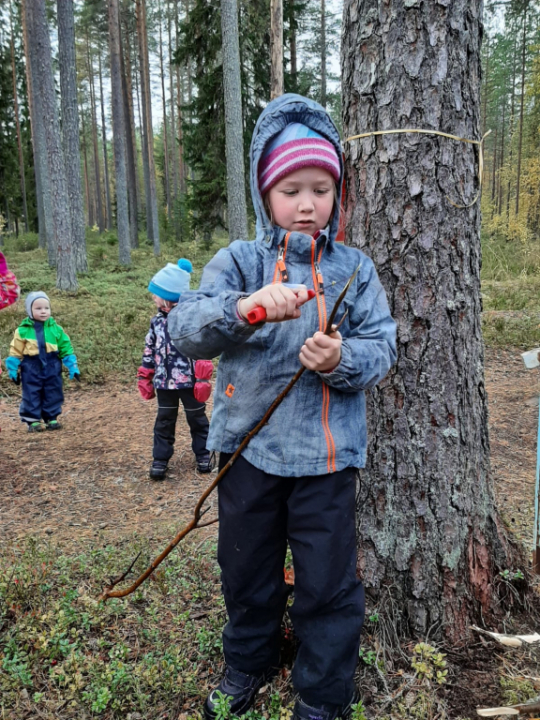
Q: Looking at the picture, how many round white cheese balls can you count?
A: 0